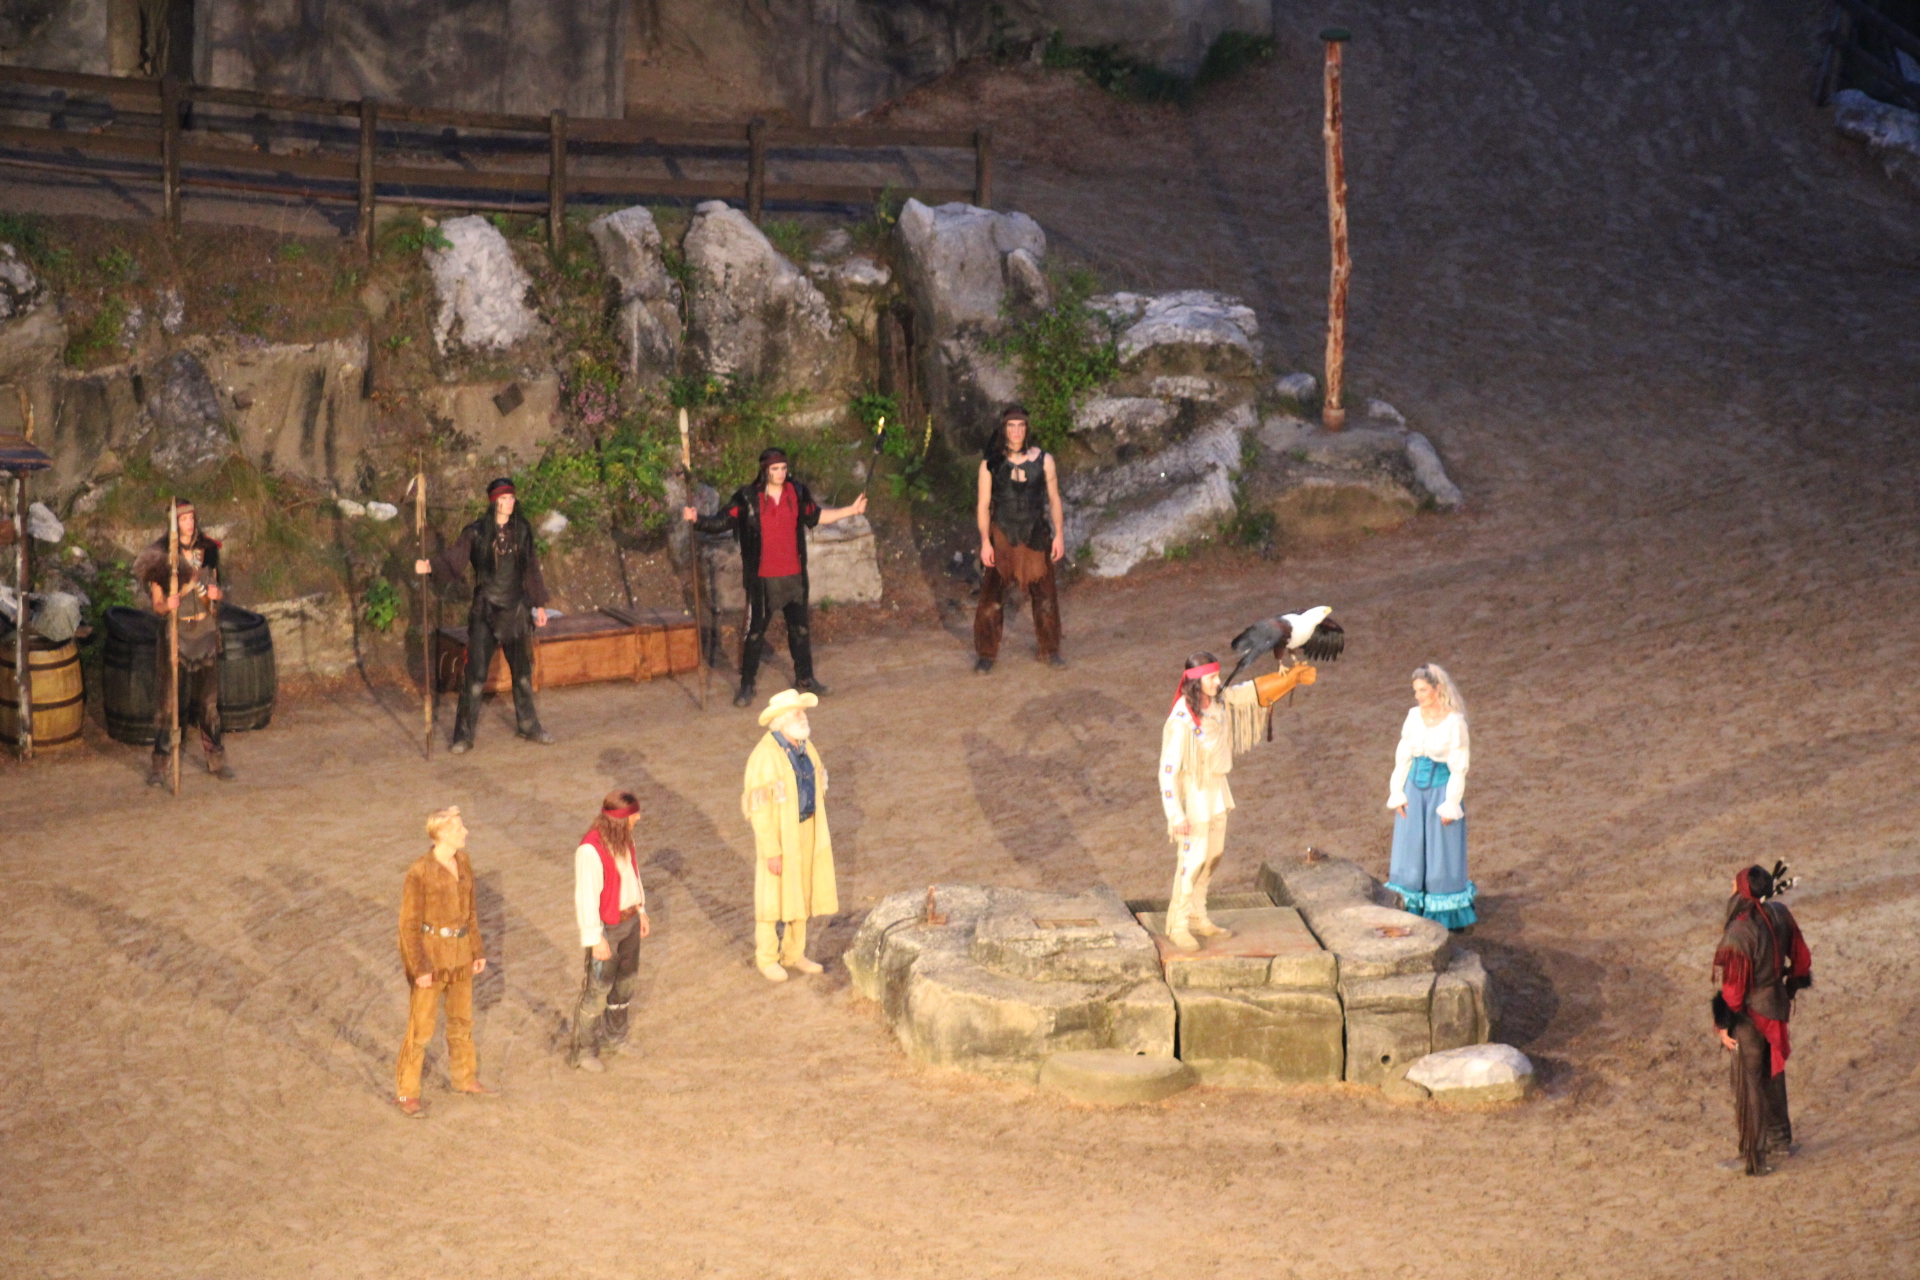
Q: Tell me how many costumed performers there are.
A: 10